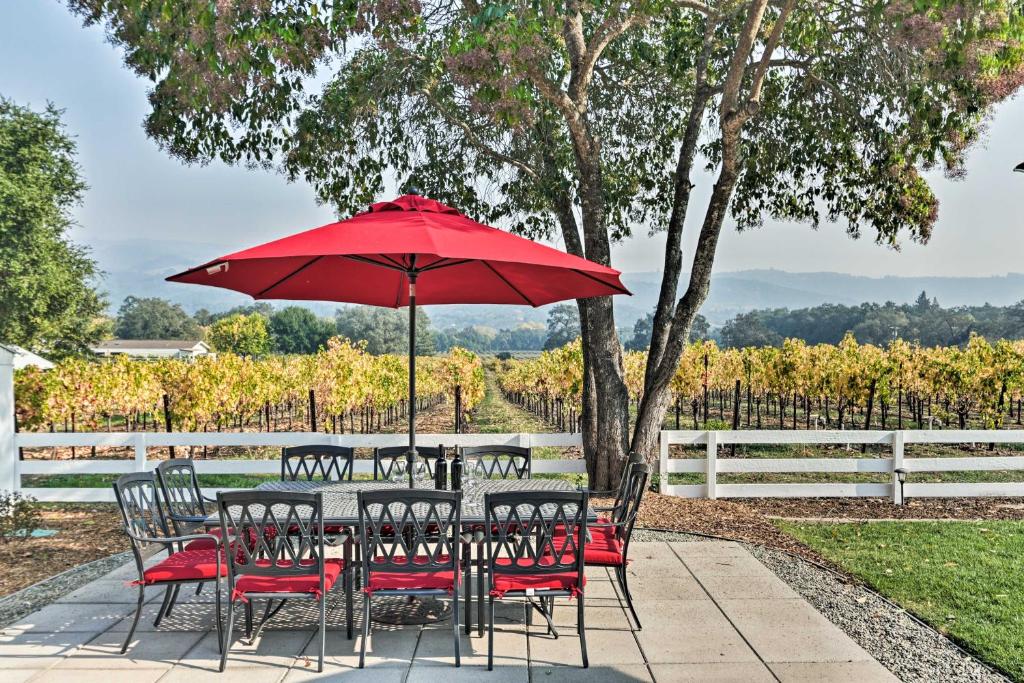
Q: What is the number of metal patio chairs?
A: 10